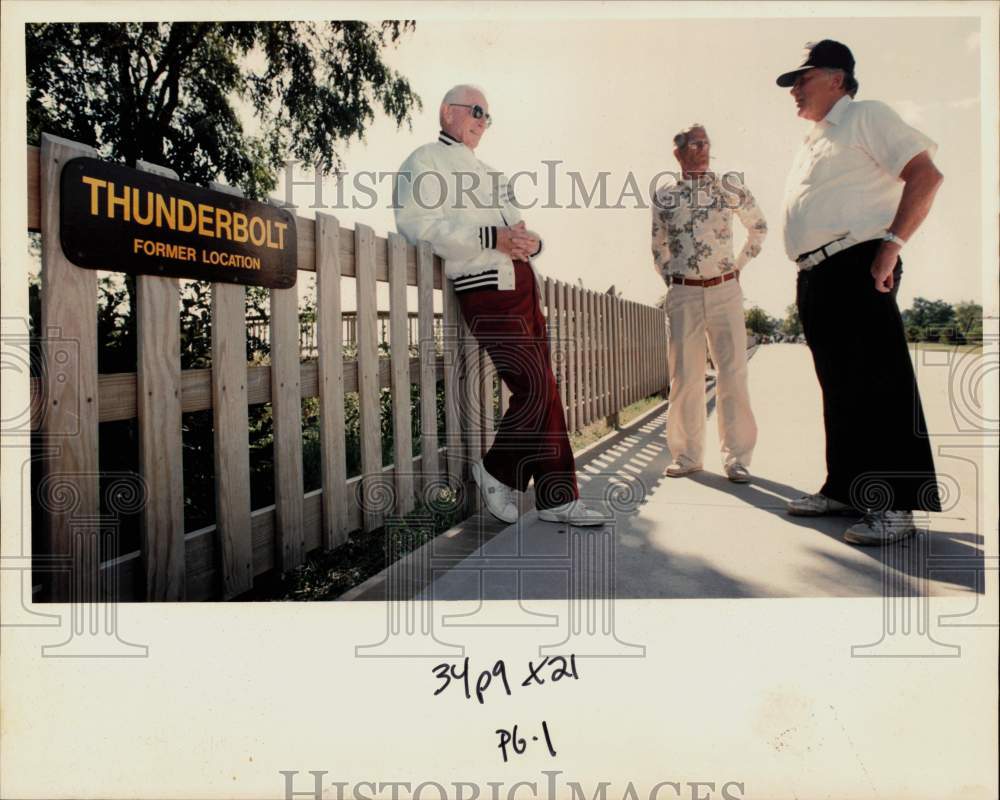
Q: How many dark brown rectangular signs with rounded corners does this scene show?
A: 1